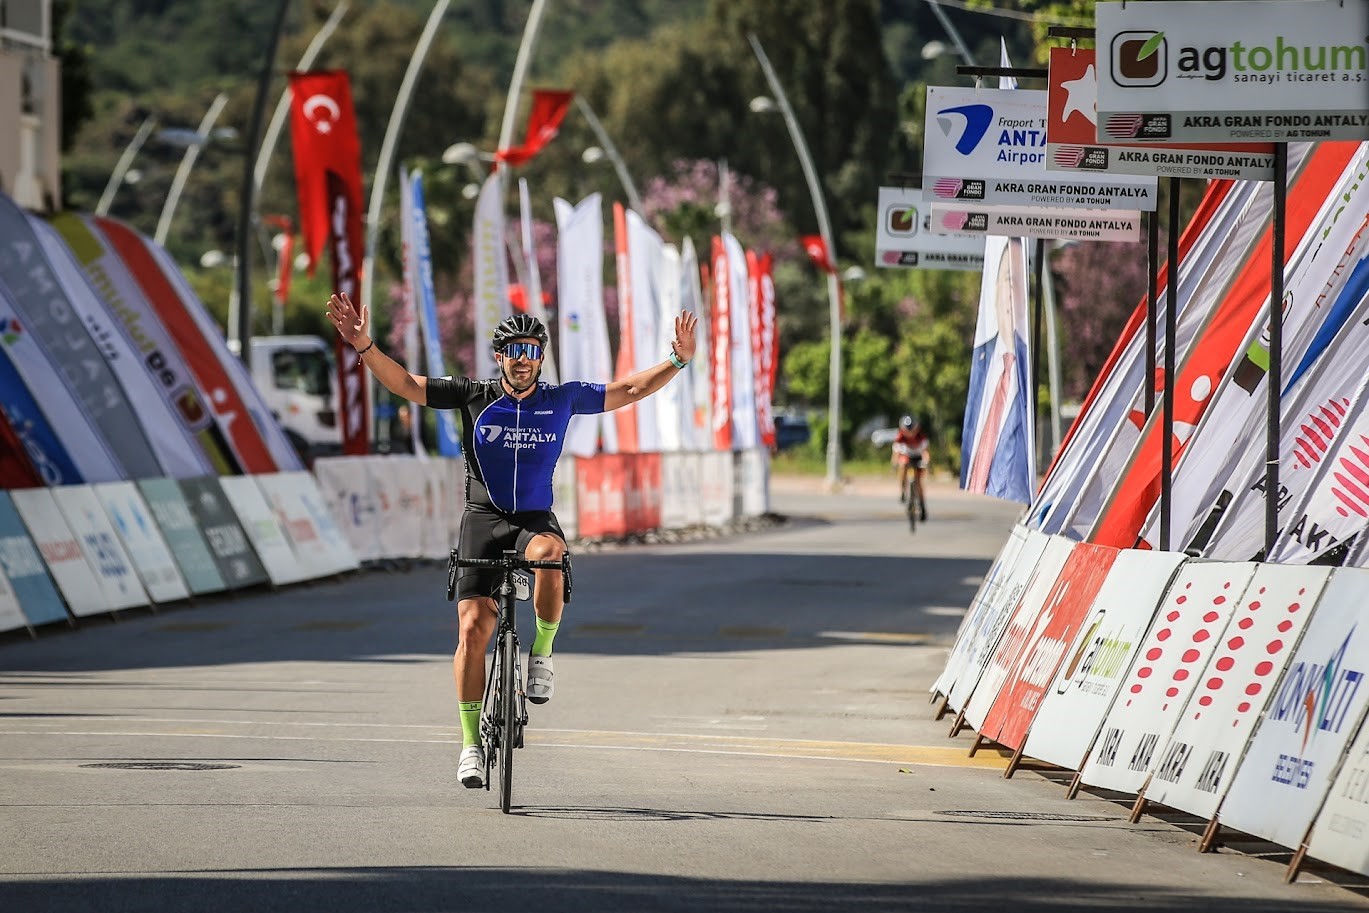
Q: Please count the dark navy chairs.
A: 0